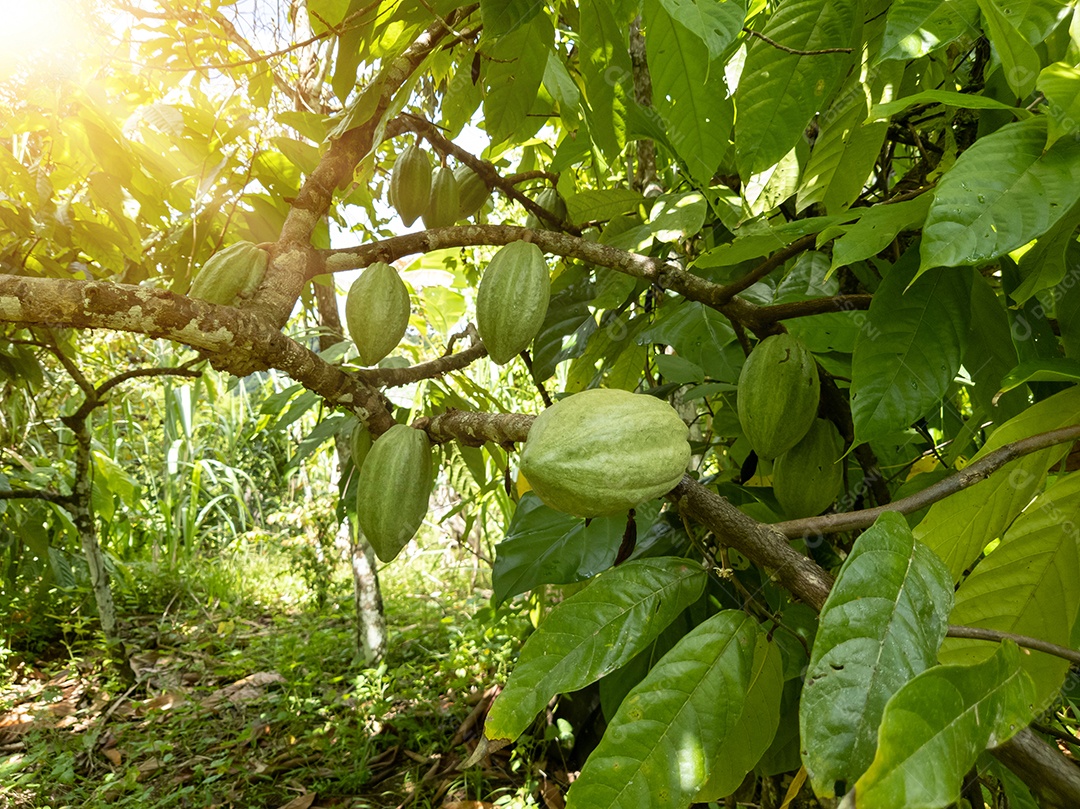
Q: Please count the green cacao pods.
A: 12